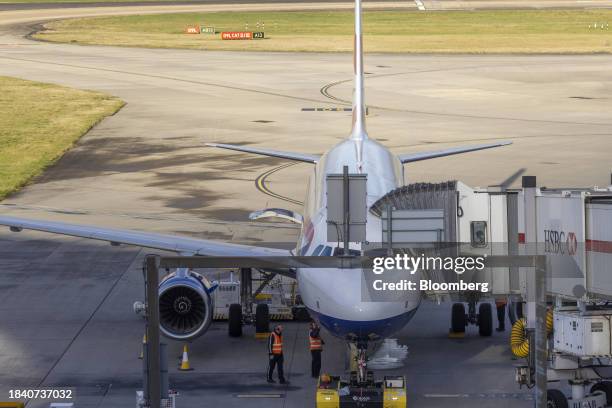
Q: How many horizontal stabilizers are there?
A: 2